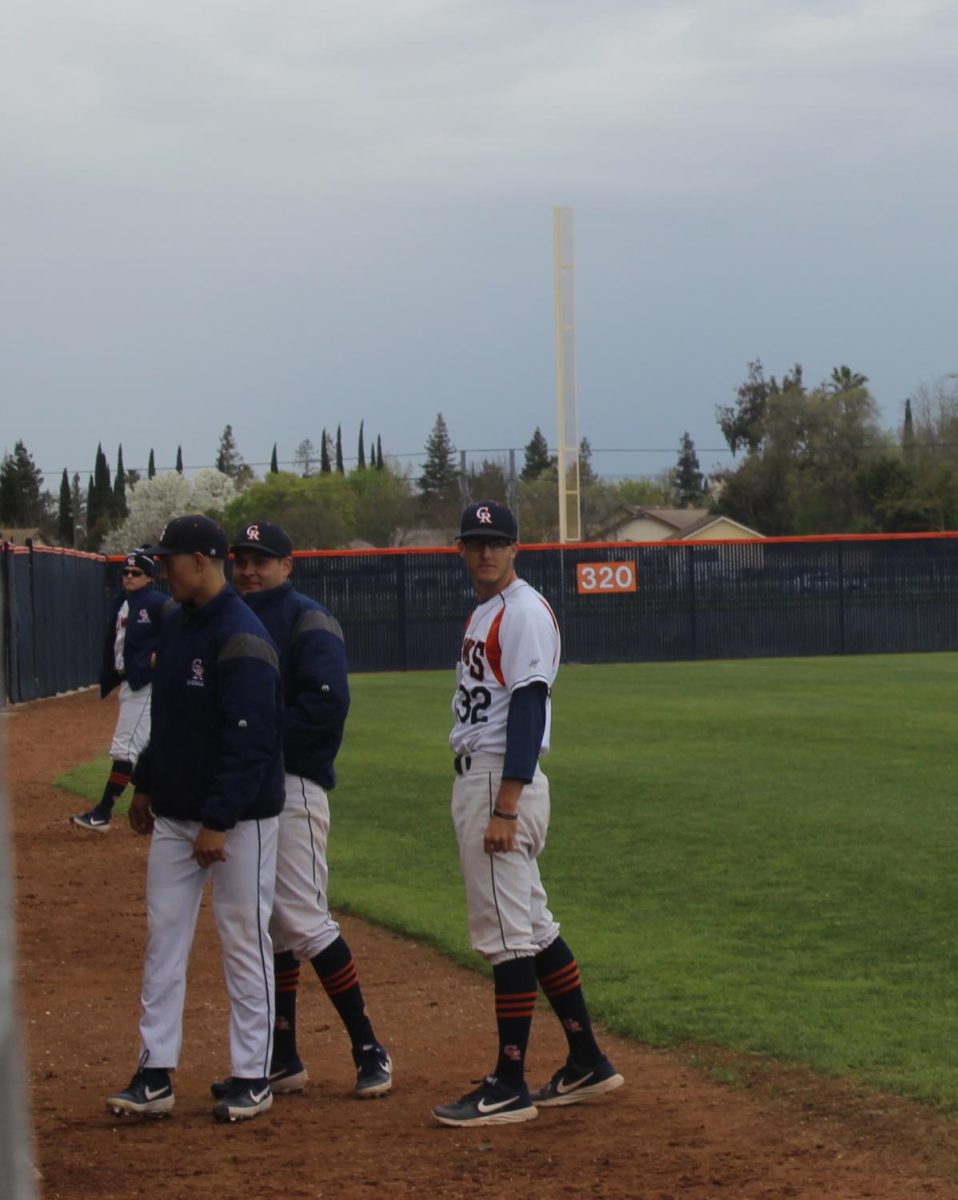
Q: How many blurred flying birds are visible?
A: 0